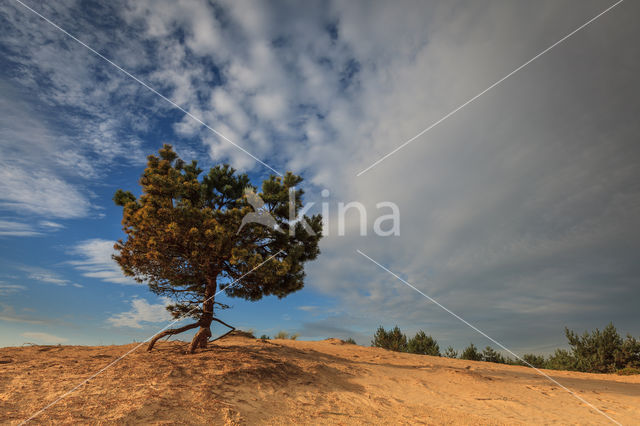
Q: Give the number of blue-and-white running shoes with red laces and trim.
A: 0